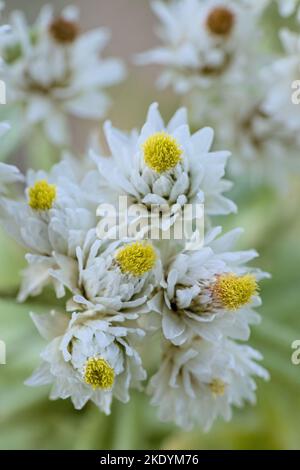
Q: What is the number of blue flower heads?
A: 0